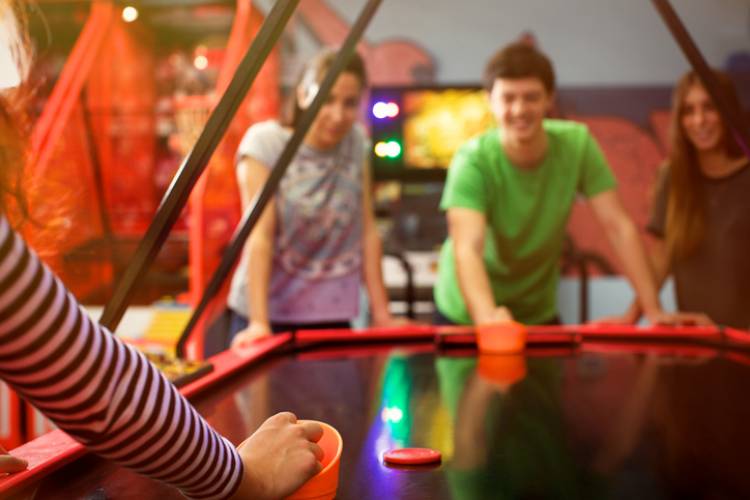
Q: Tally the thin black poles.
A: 3